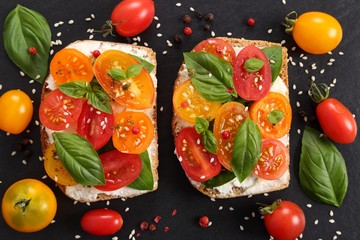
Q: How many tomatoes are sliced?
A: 14